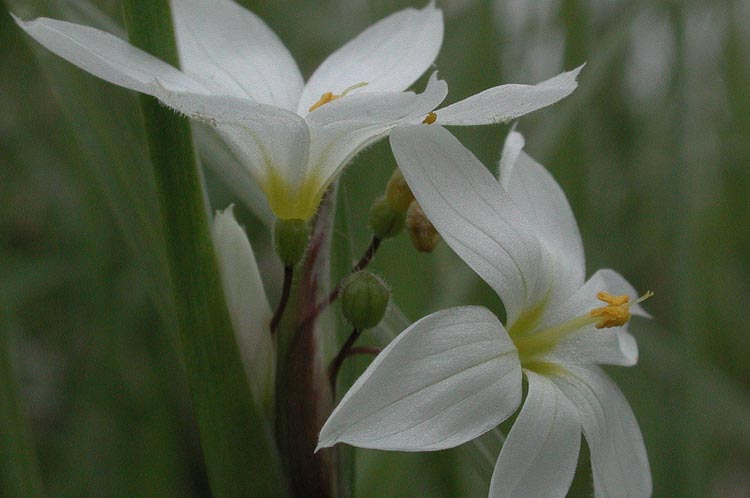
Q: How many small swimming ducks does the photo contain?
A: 0